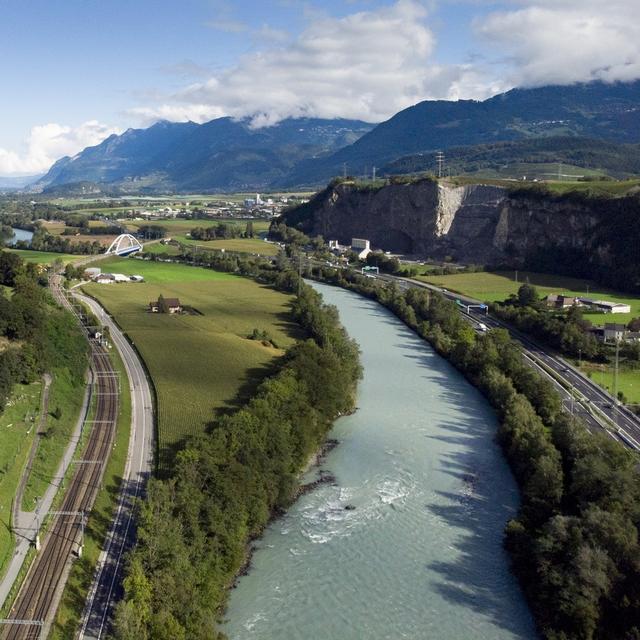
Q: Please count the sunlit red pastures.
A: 0